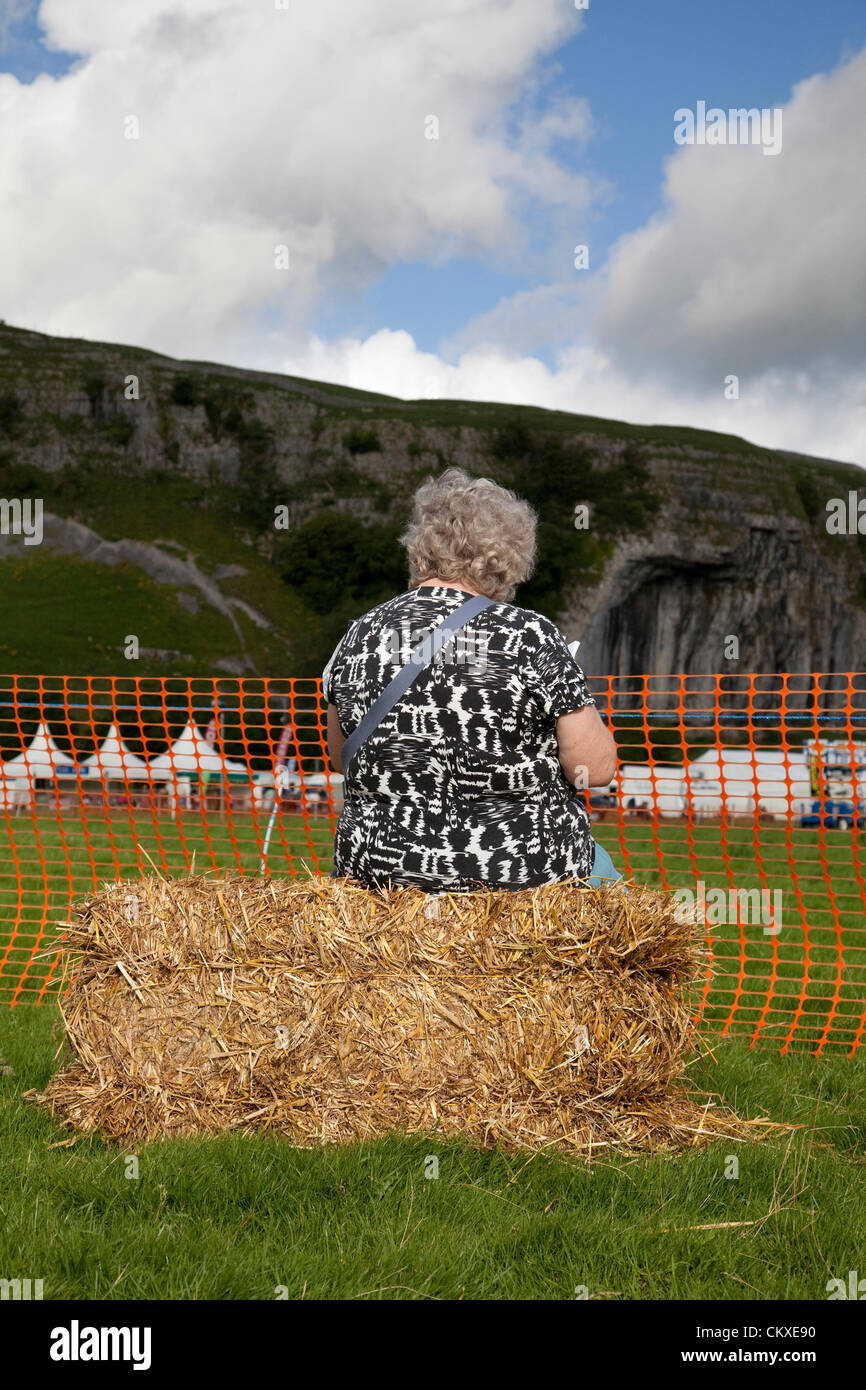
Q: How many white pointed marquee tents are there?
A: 3